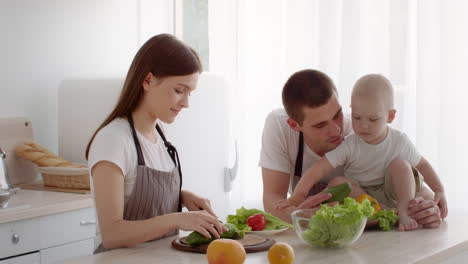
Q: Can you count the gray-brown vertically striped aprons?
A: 1